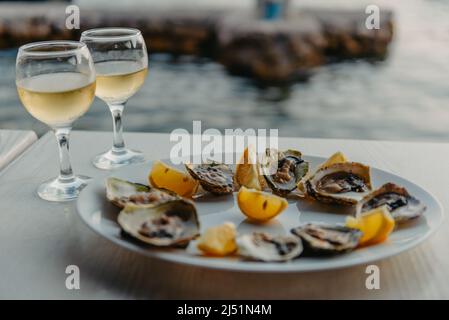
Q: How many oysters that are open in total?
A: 8